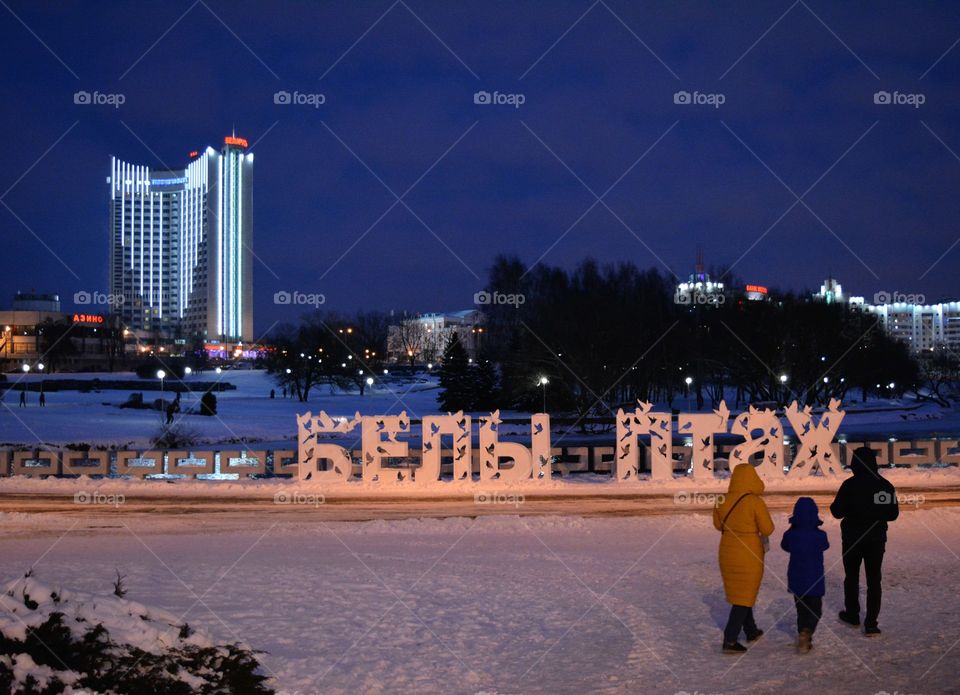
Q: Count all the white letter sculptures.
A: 8